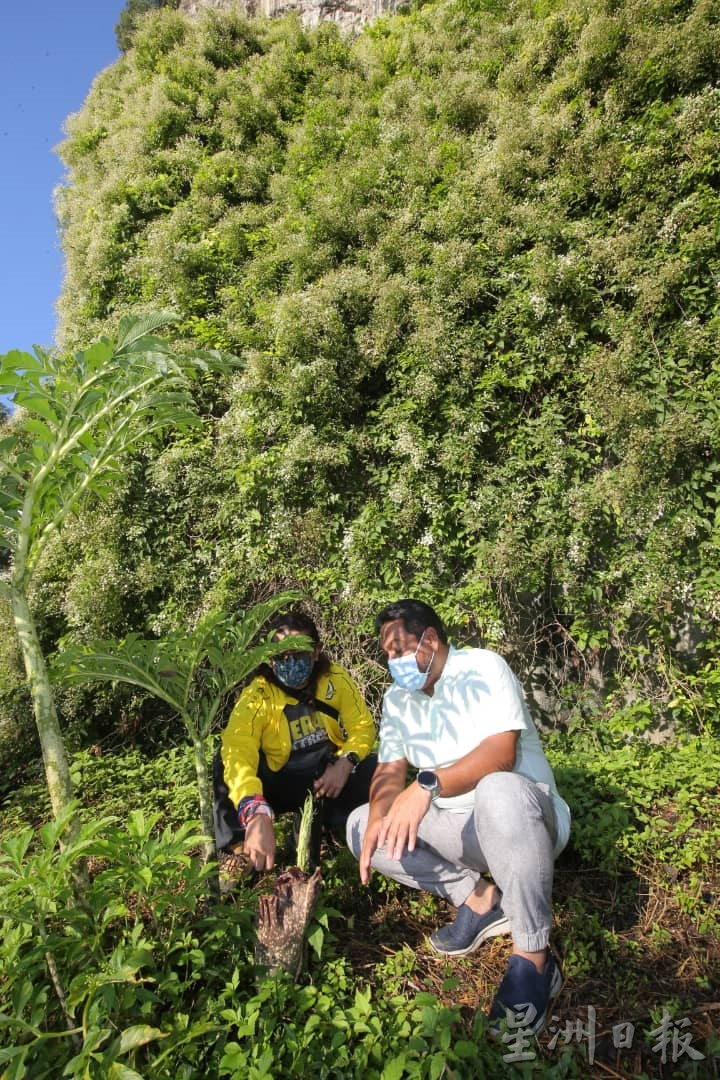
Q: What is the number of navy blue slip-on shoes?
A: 2